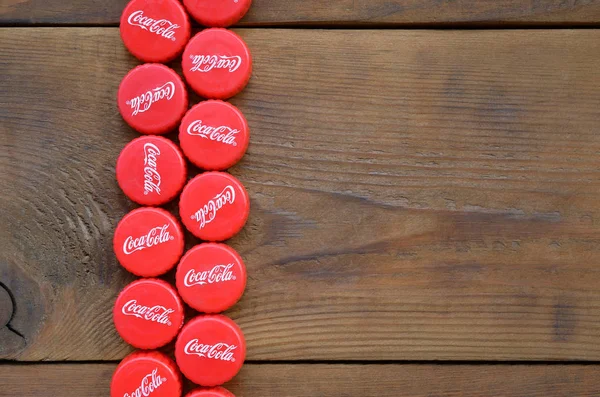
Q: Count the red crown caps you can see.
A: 13